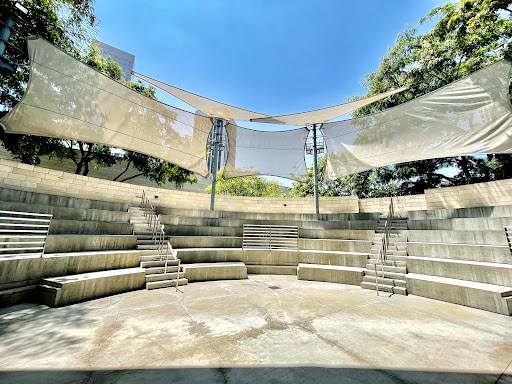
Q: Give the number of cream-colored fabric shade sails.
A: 5